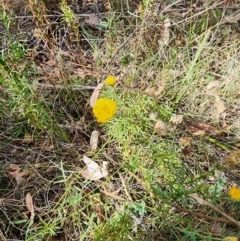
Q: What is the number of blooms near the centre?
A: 2